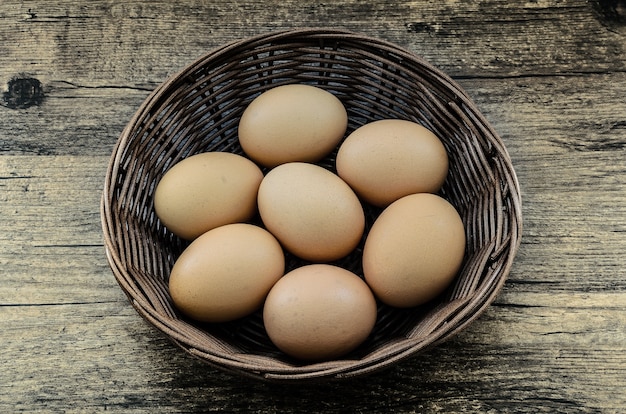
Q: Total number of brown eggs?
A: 7